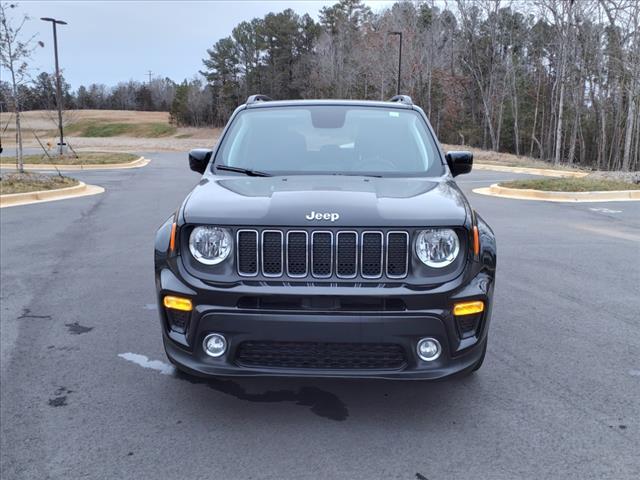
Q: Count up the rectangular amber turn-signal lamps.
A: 2